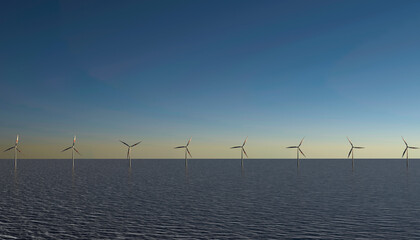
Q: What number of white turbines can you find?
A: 8